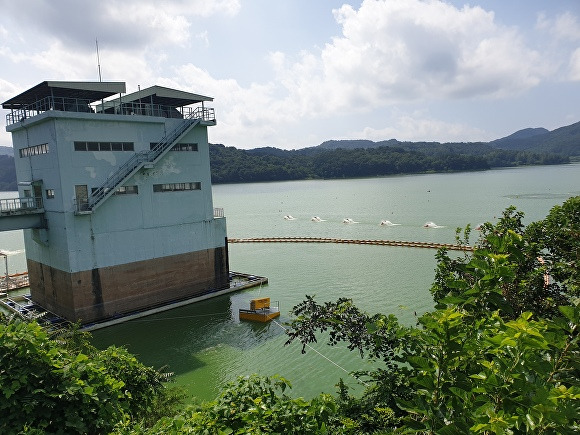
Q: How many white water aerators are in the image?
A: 5